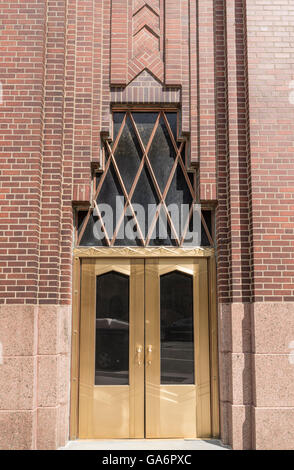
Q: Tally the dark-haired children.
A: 0